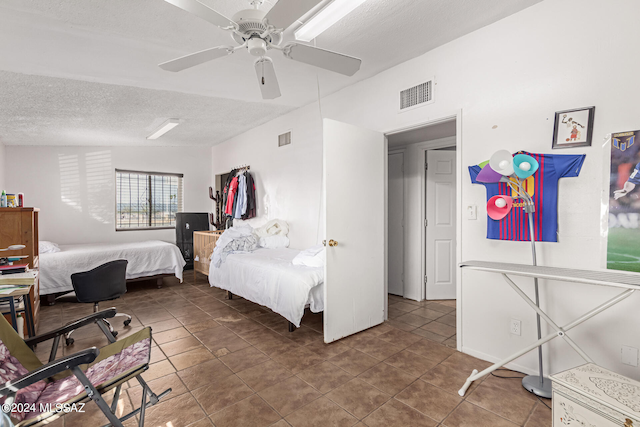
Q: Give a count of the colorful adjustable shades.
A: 5